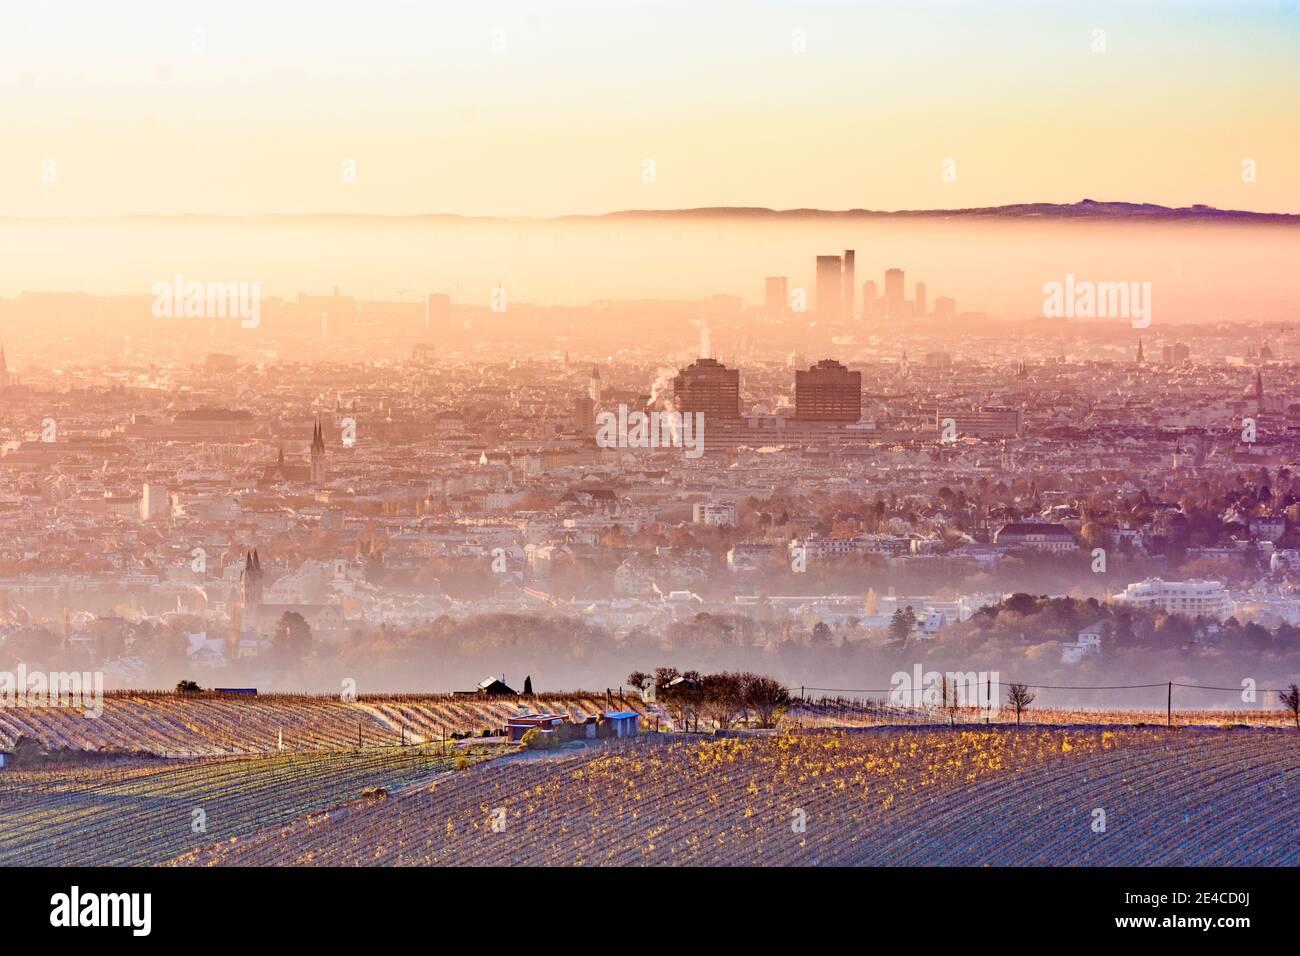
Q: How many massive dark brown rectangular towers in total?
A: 2